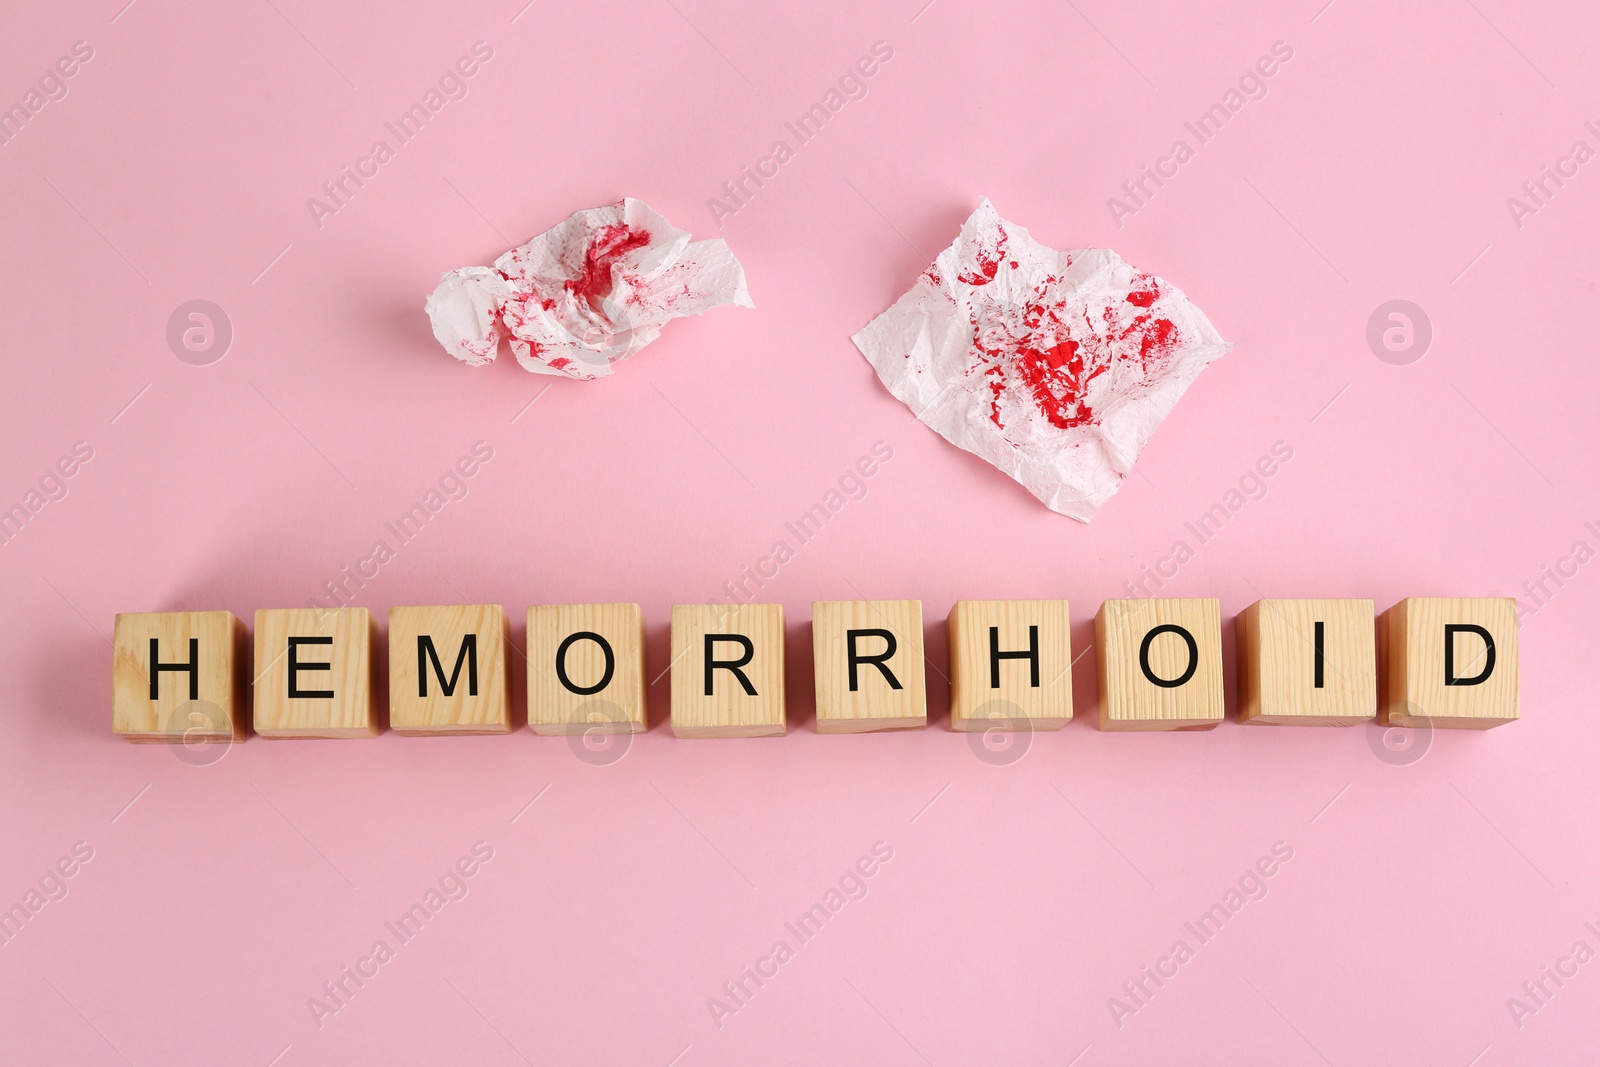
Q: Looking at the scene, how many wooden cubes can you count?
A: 10